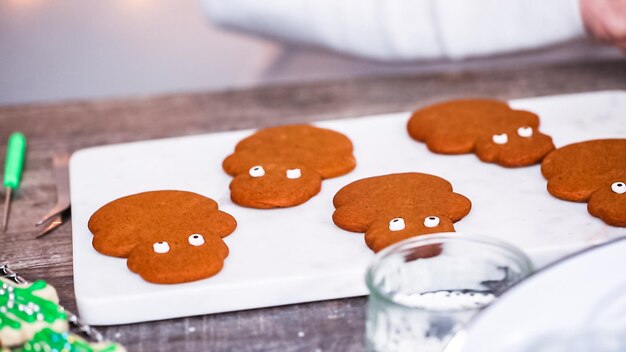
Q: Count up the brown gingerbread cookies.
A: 5